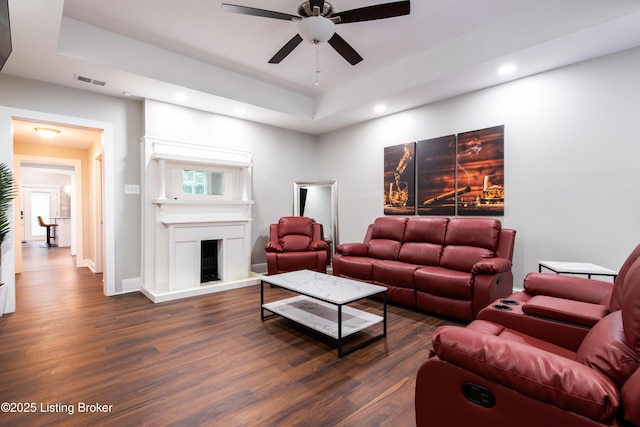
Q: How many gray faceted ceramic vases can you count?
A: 0